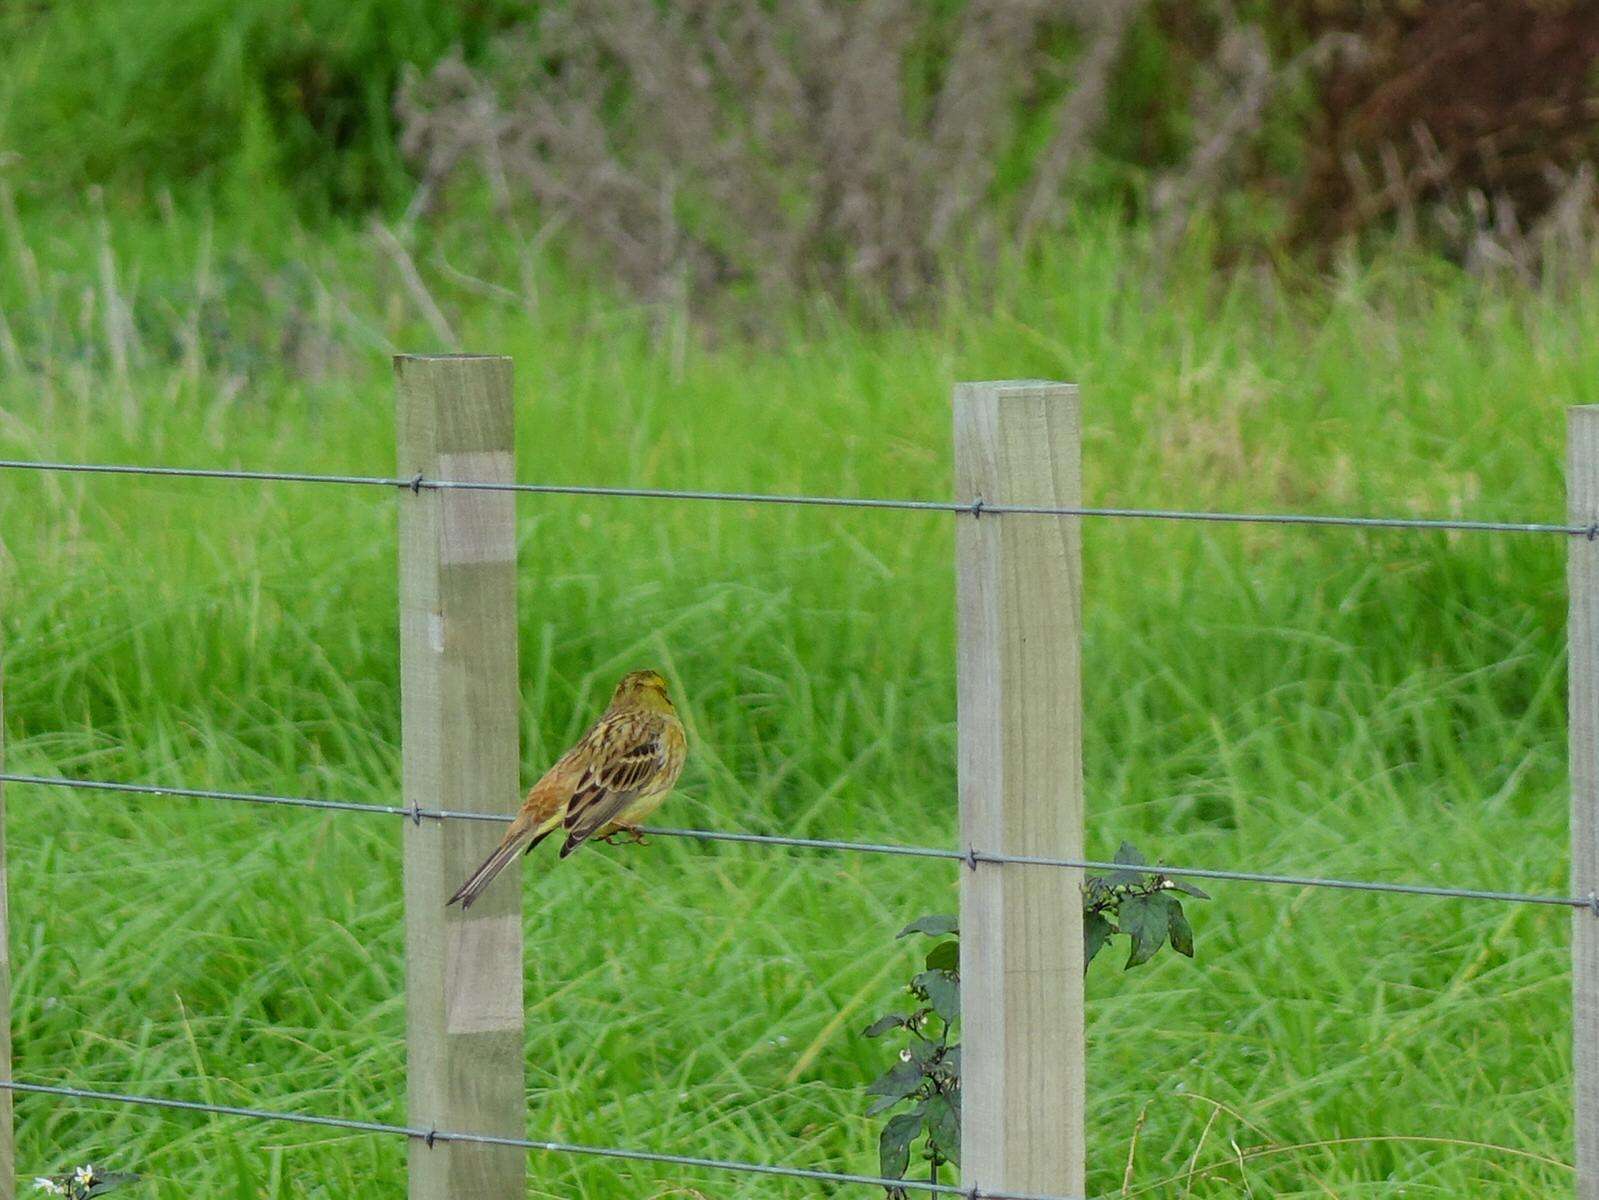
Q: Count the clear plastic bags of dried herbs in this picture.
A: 0